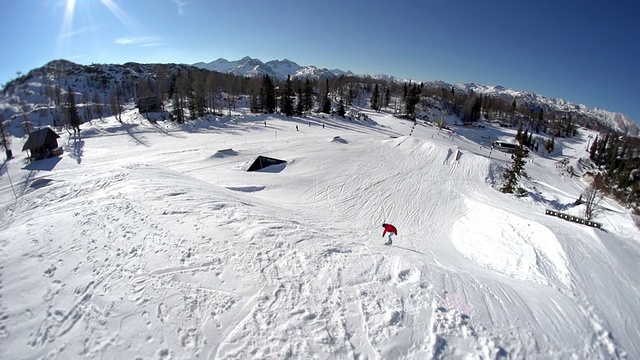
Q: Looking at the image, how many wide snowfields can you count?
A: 1